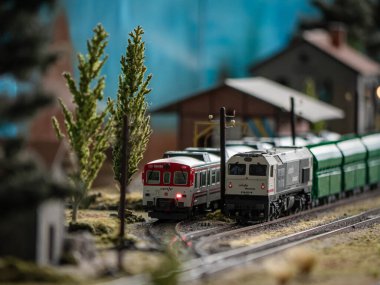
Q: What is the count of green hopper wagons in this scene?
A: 3